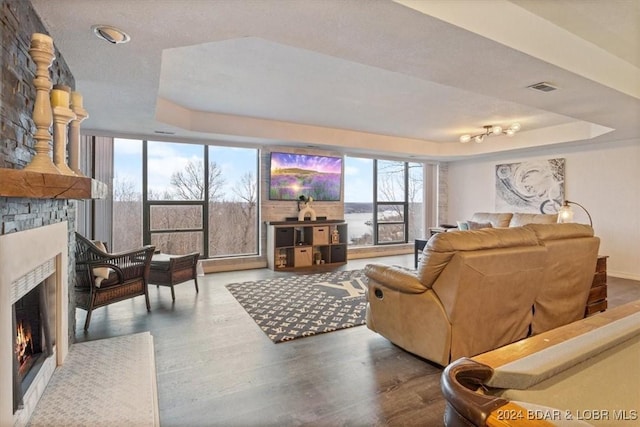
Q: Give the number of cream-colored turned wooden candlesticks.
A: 3